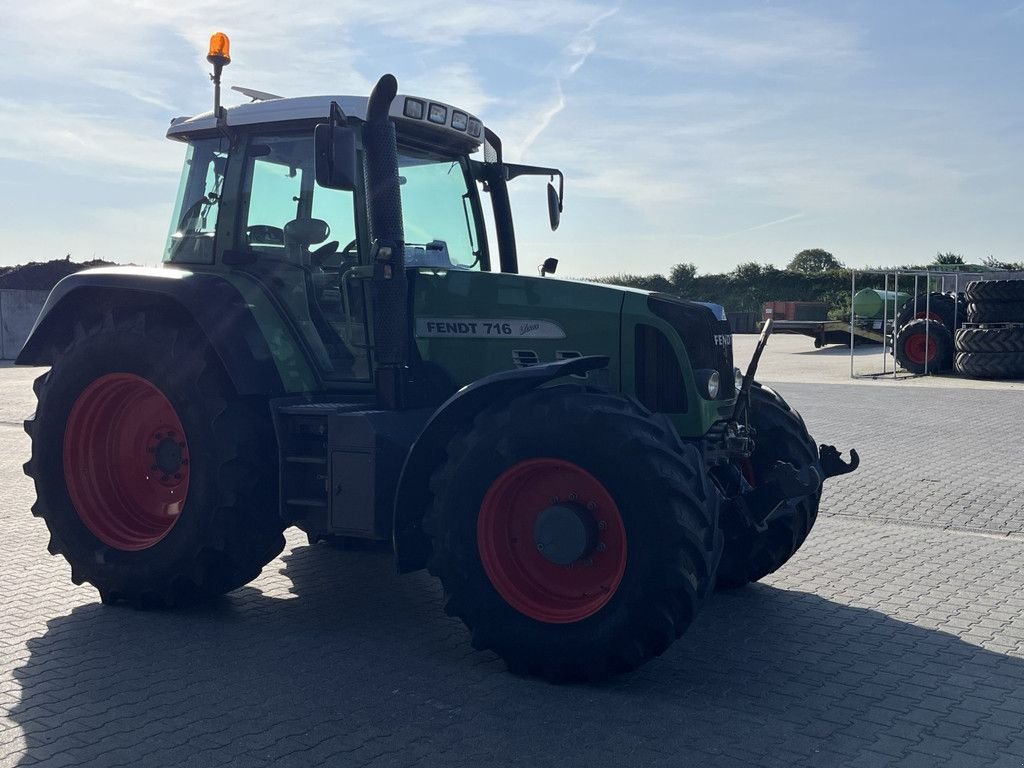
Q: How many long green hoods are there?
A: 1